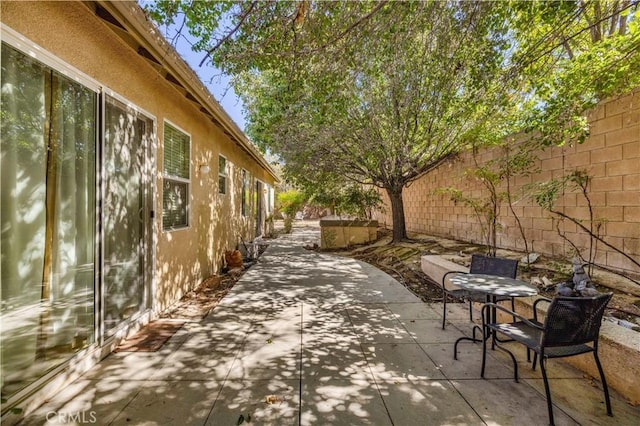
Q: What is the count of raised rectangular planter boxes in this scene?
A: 1